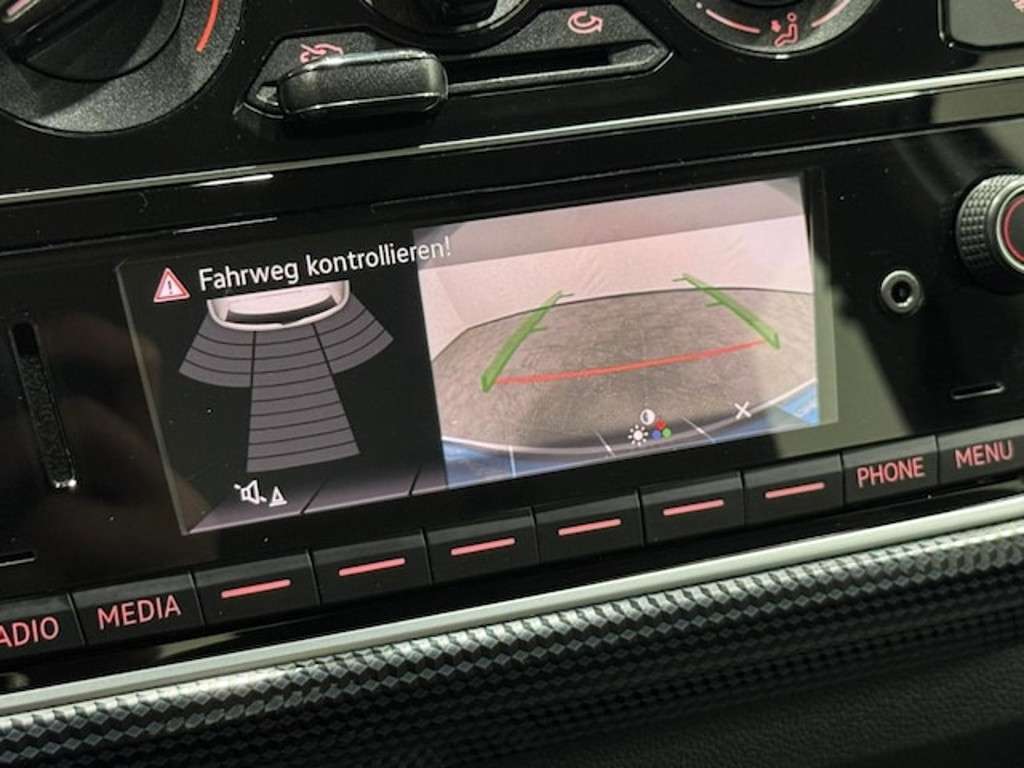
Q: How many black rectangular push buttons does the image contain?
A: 10